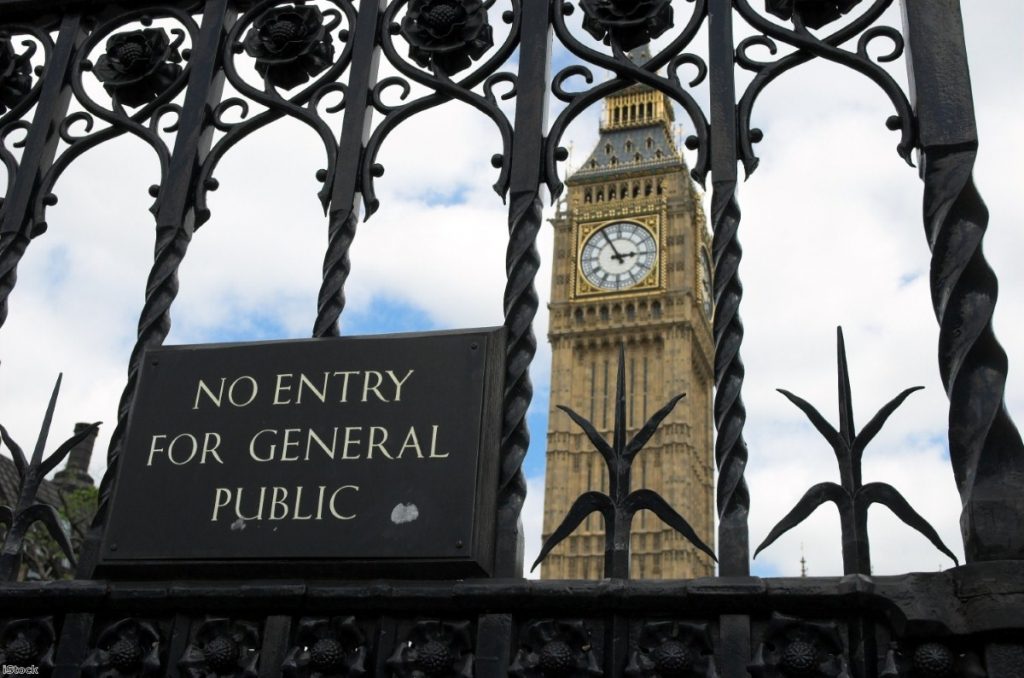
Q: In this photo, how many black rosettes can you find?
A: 15